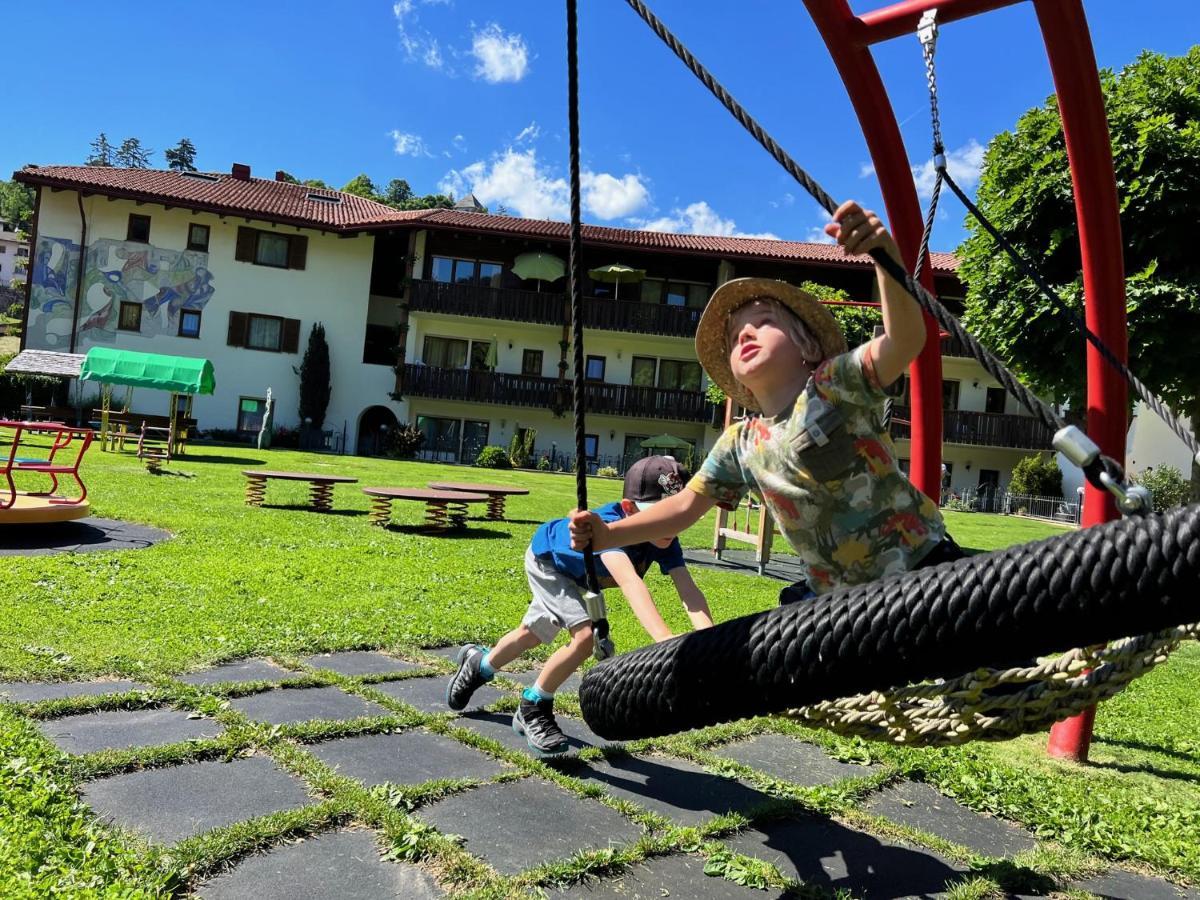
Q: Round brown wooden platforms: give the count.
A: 3